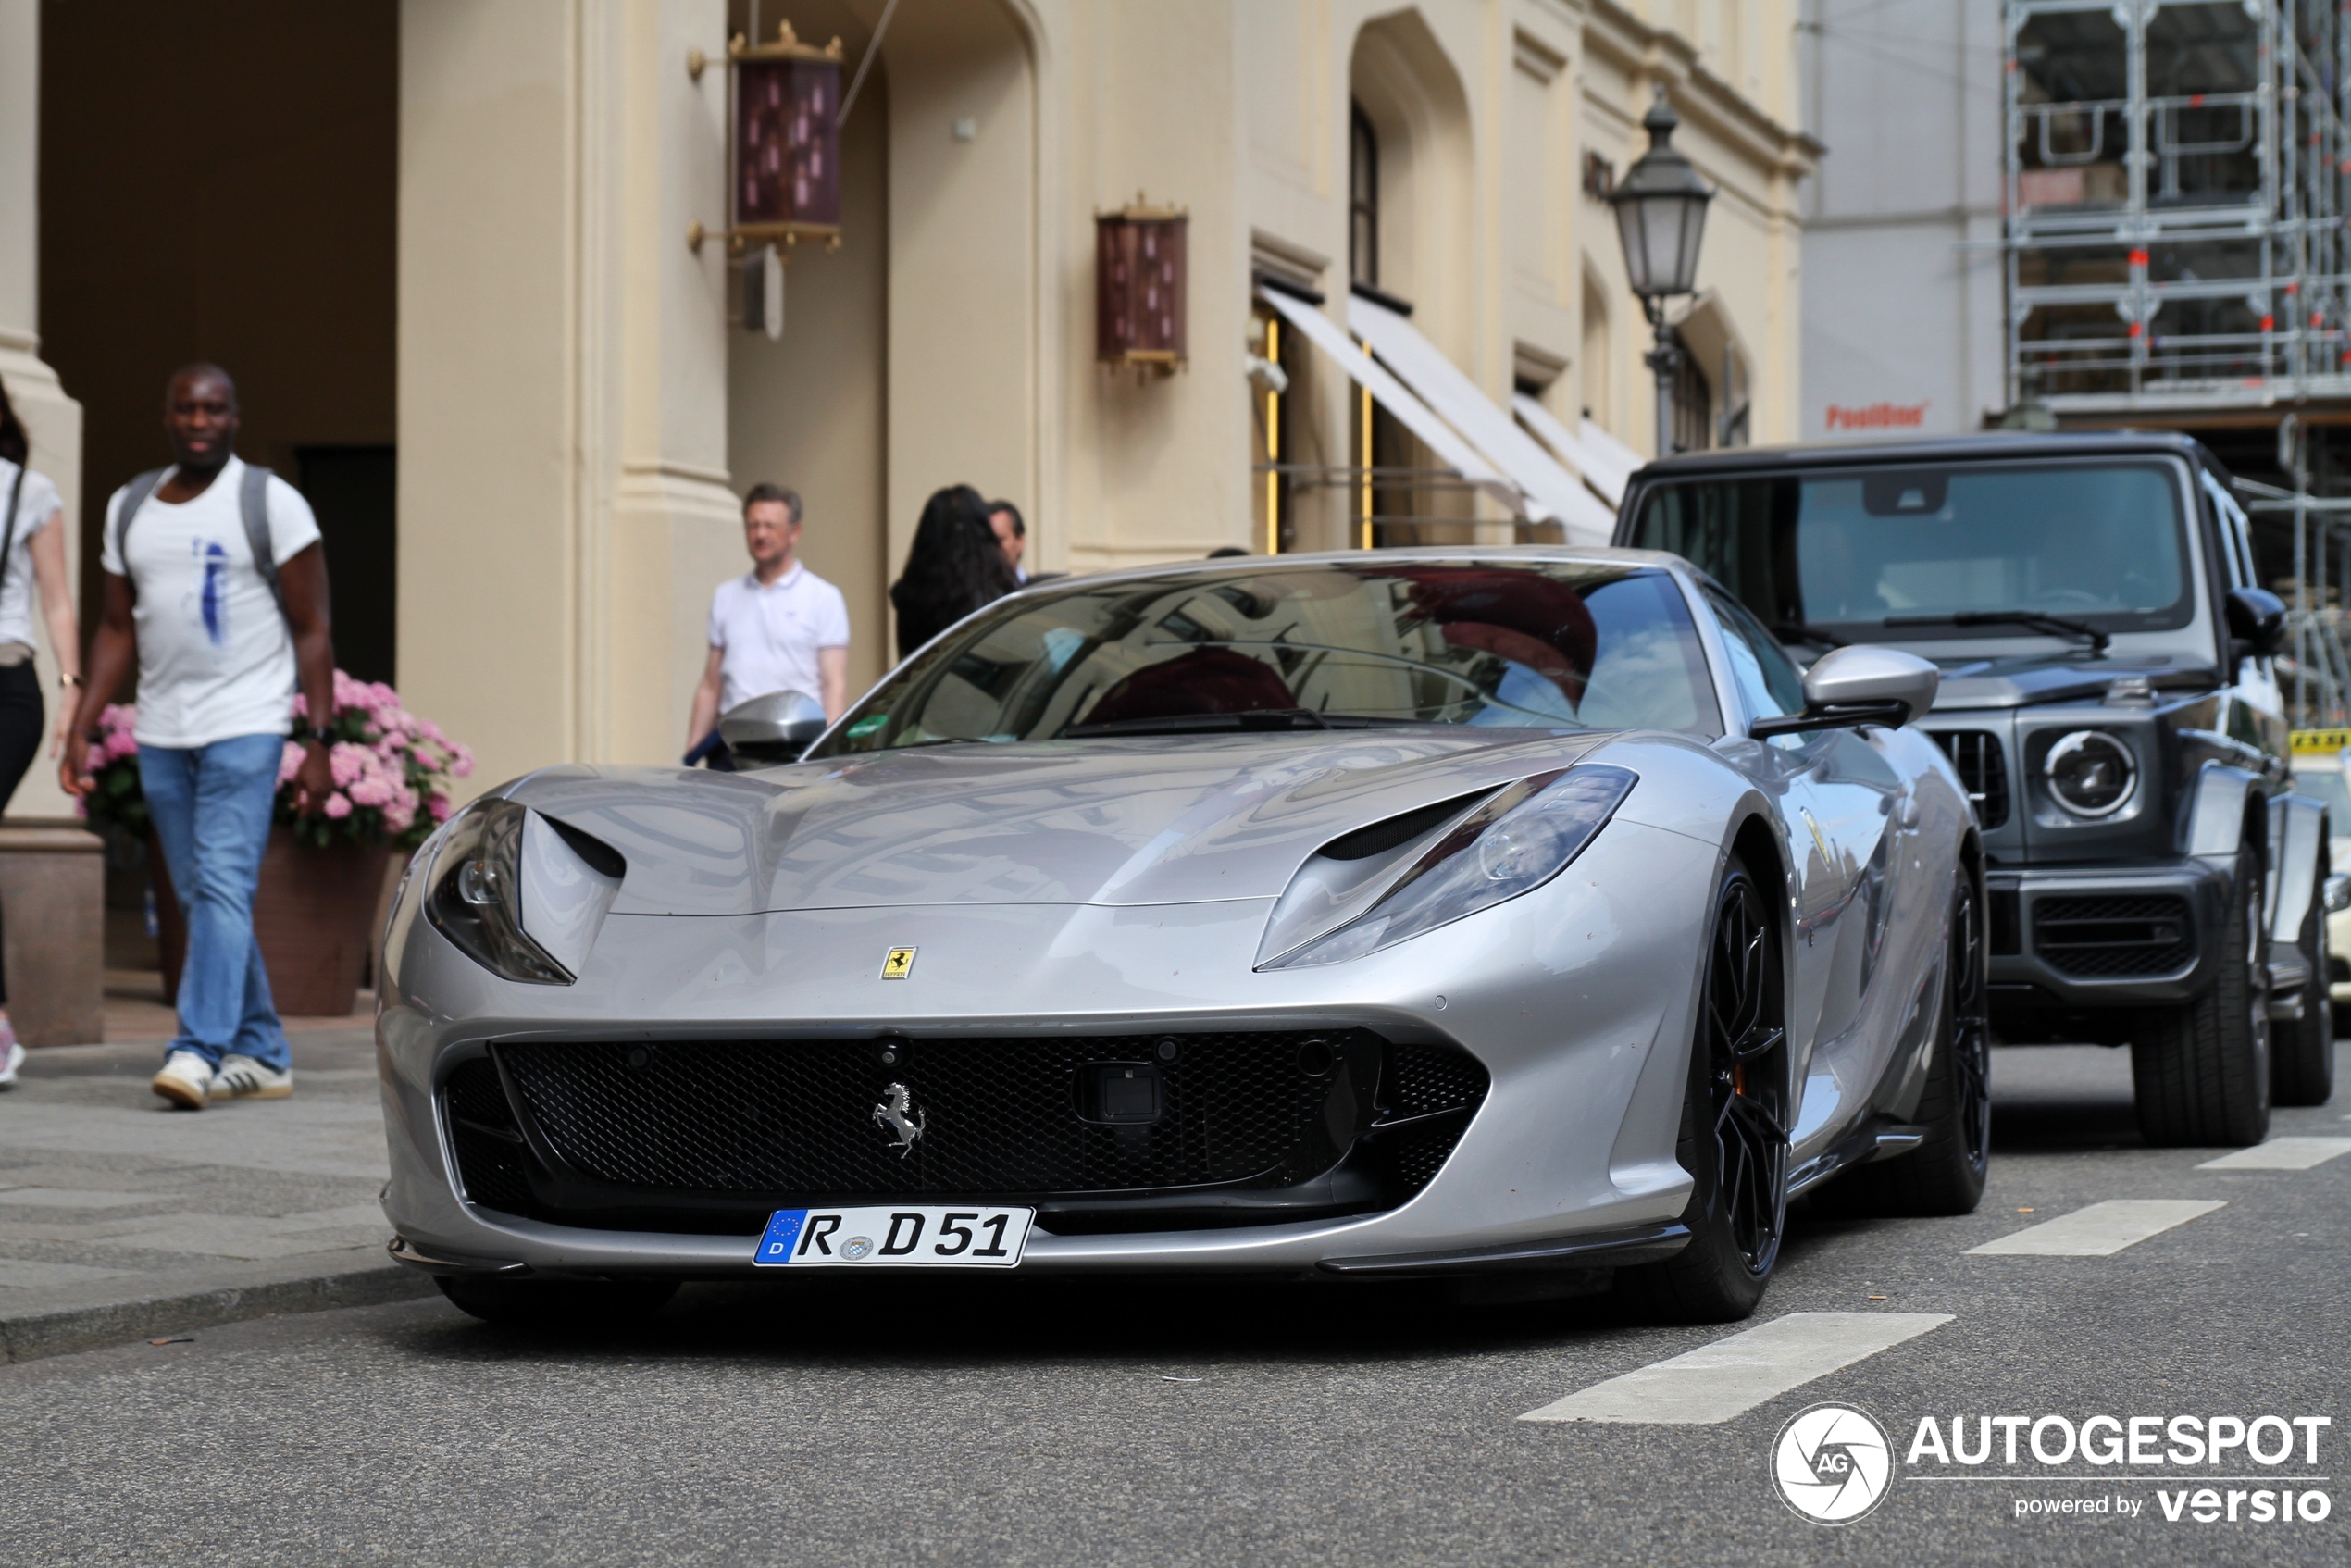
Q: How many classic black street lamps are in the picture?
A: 1